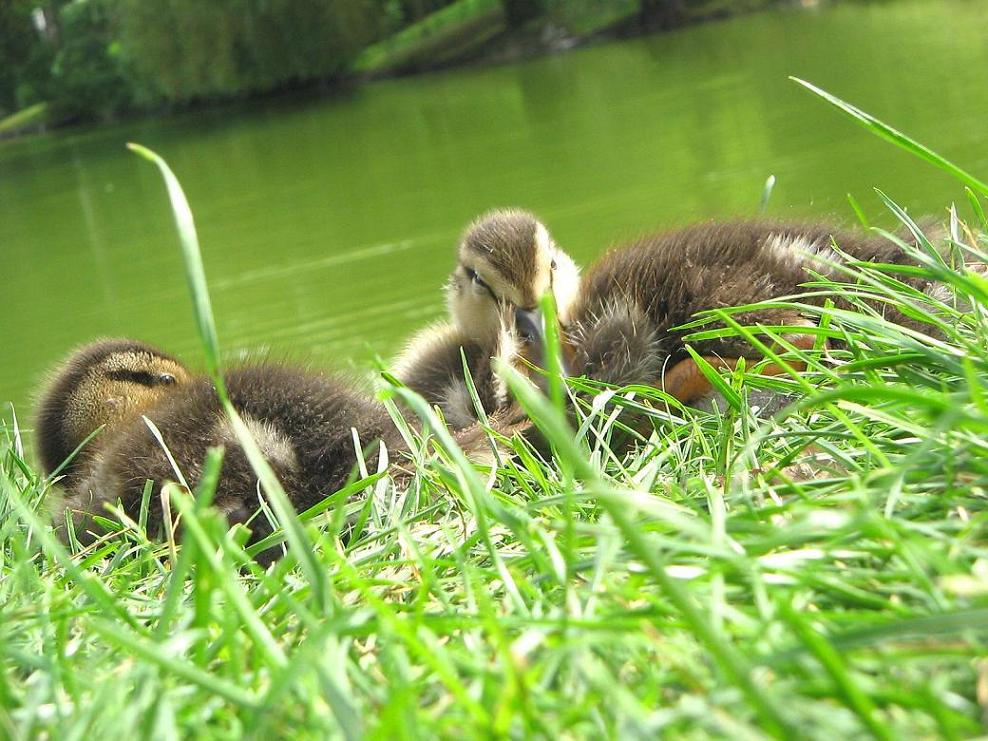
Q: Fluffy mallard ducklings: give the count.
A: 3